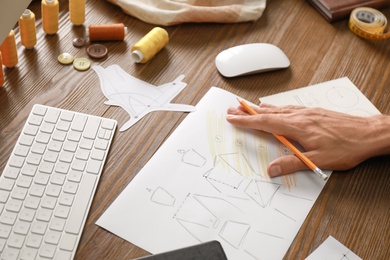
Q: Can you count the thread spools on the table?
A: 7